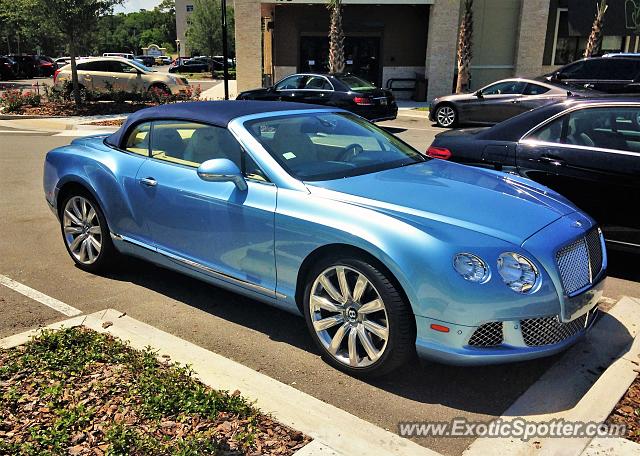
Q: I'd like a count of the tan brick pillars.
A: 3